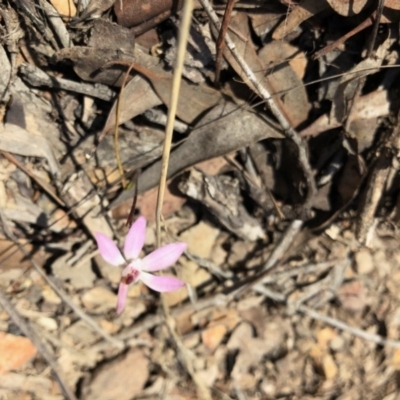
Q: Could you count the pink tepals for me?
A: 5